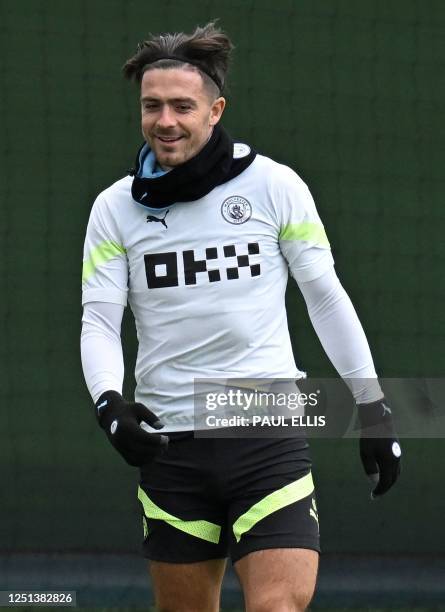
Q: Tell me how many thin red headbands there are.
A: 0